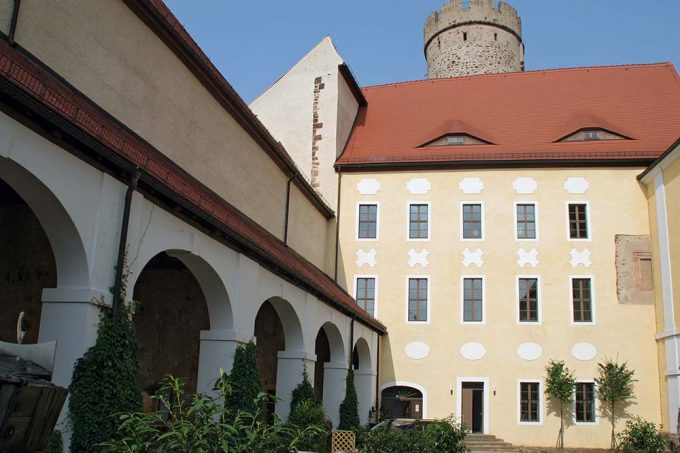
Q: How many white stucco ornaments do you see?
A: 14